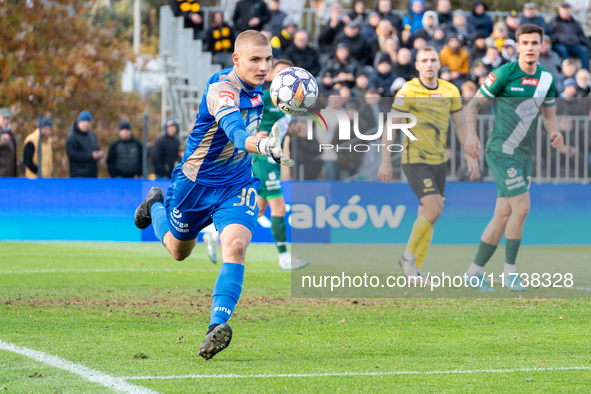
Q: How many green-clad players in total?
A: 2